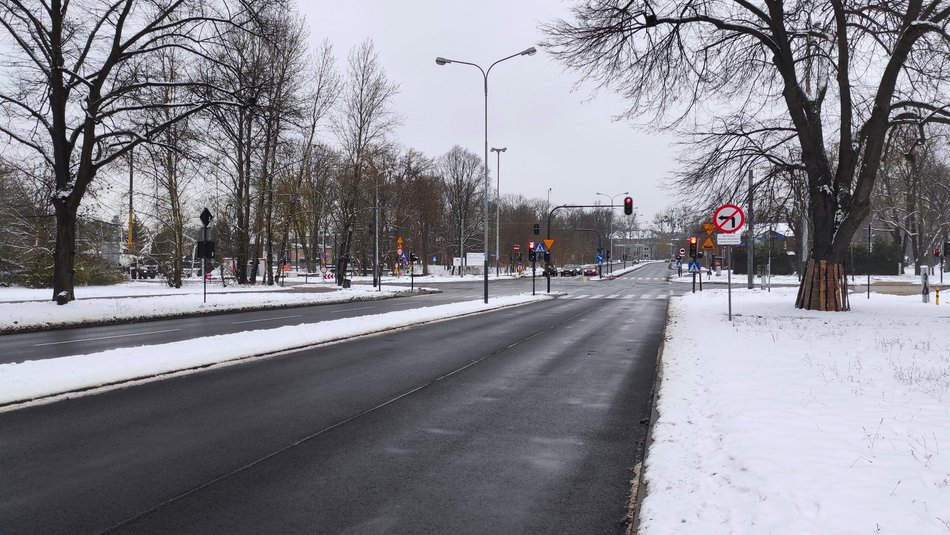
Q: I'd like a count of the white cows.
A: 0